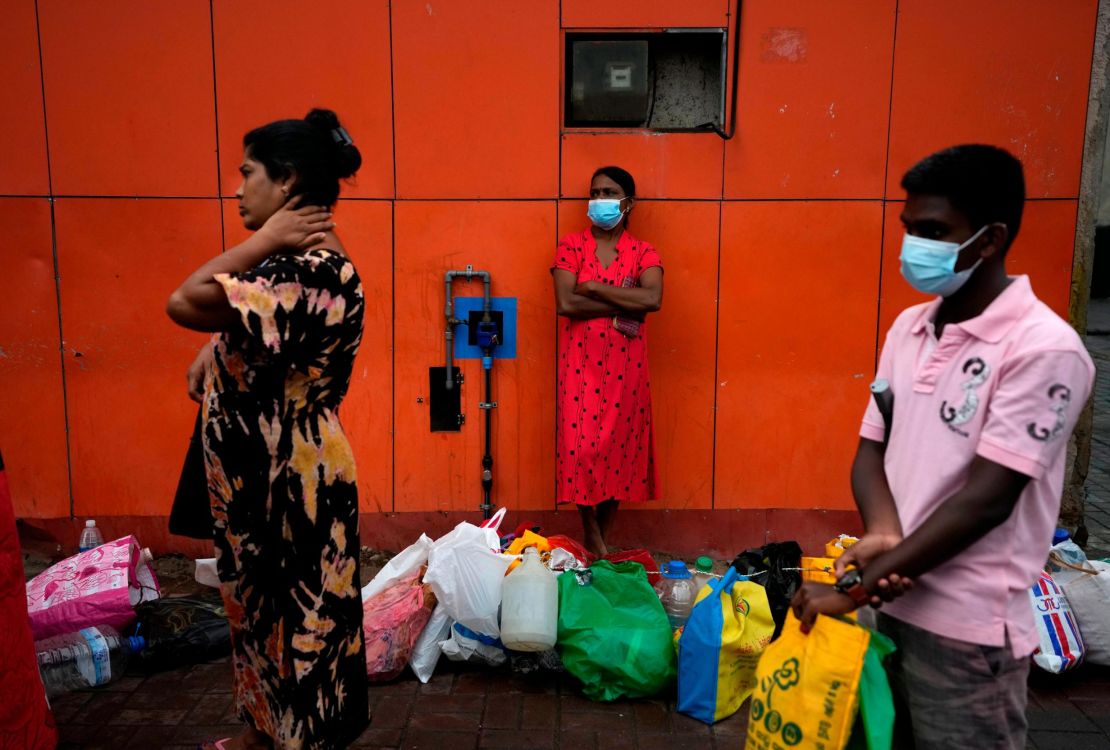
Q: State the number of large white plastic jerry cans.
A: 1